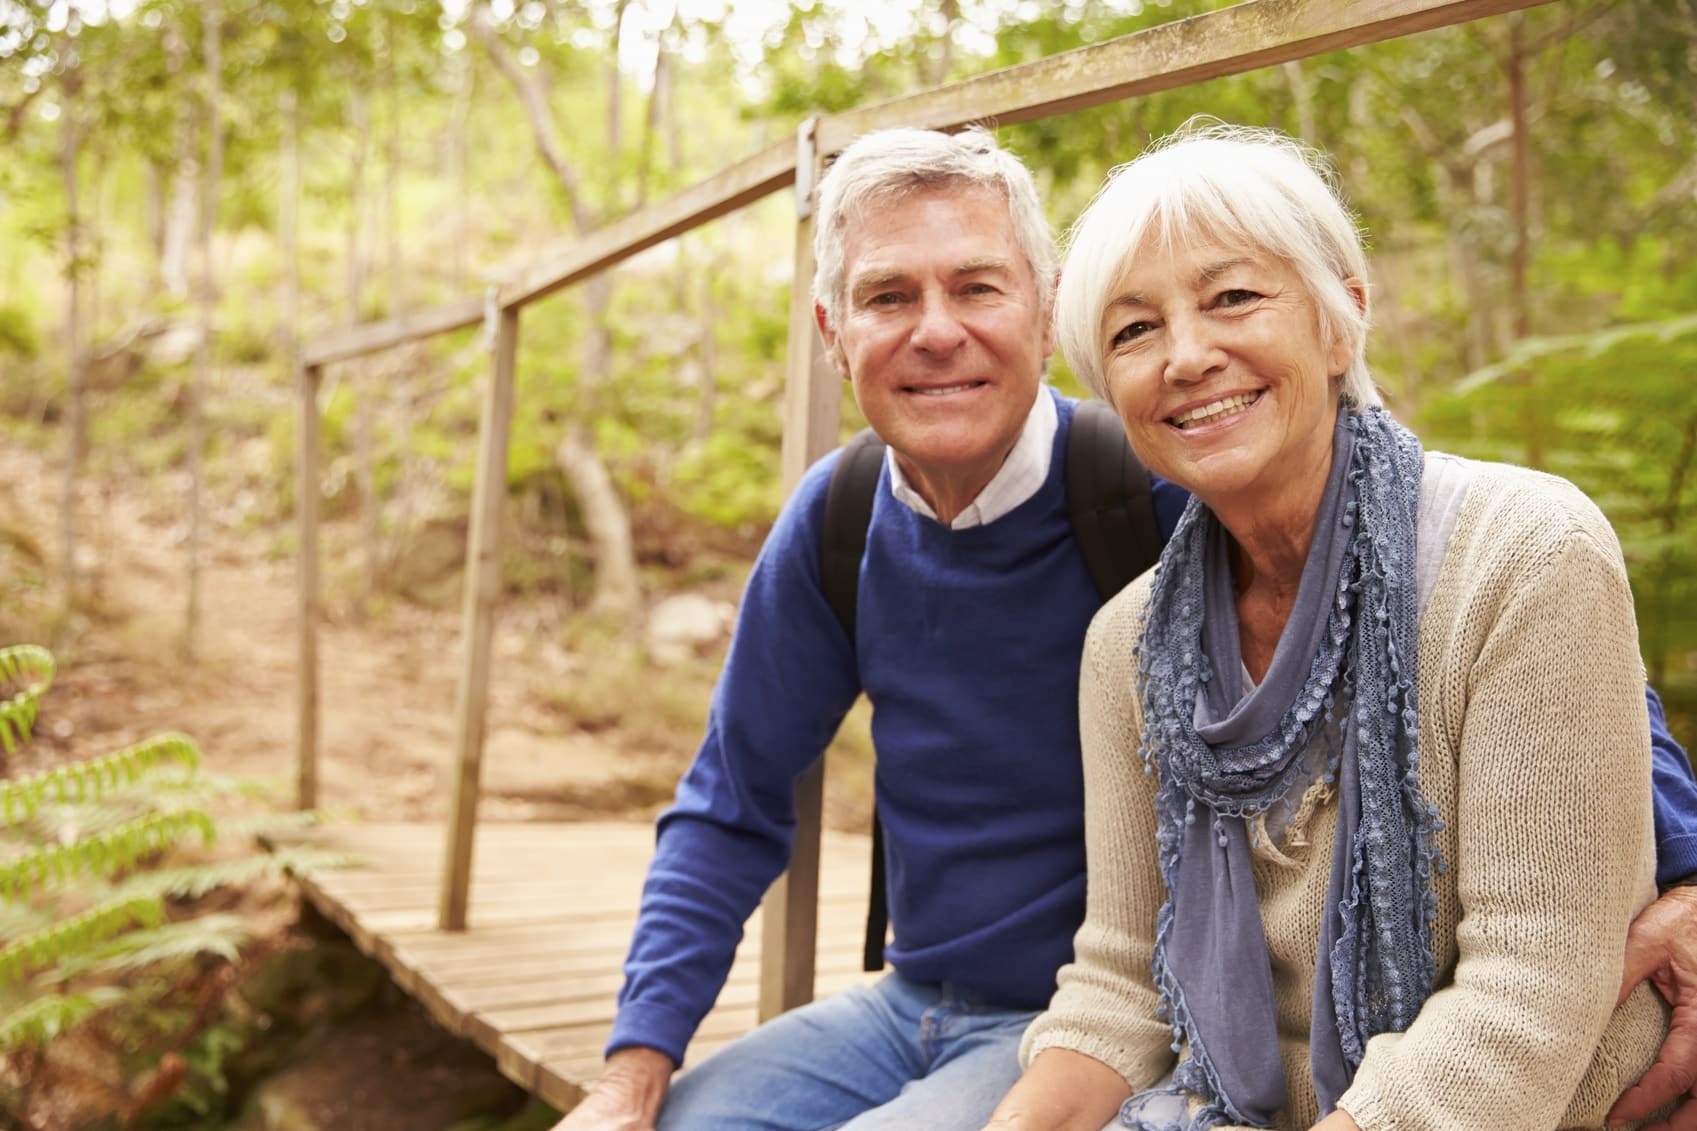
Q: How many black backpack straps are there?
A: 2